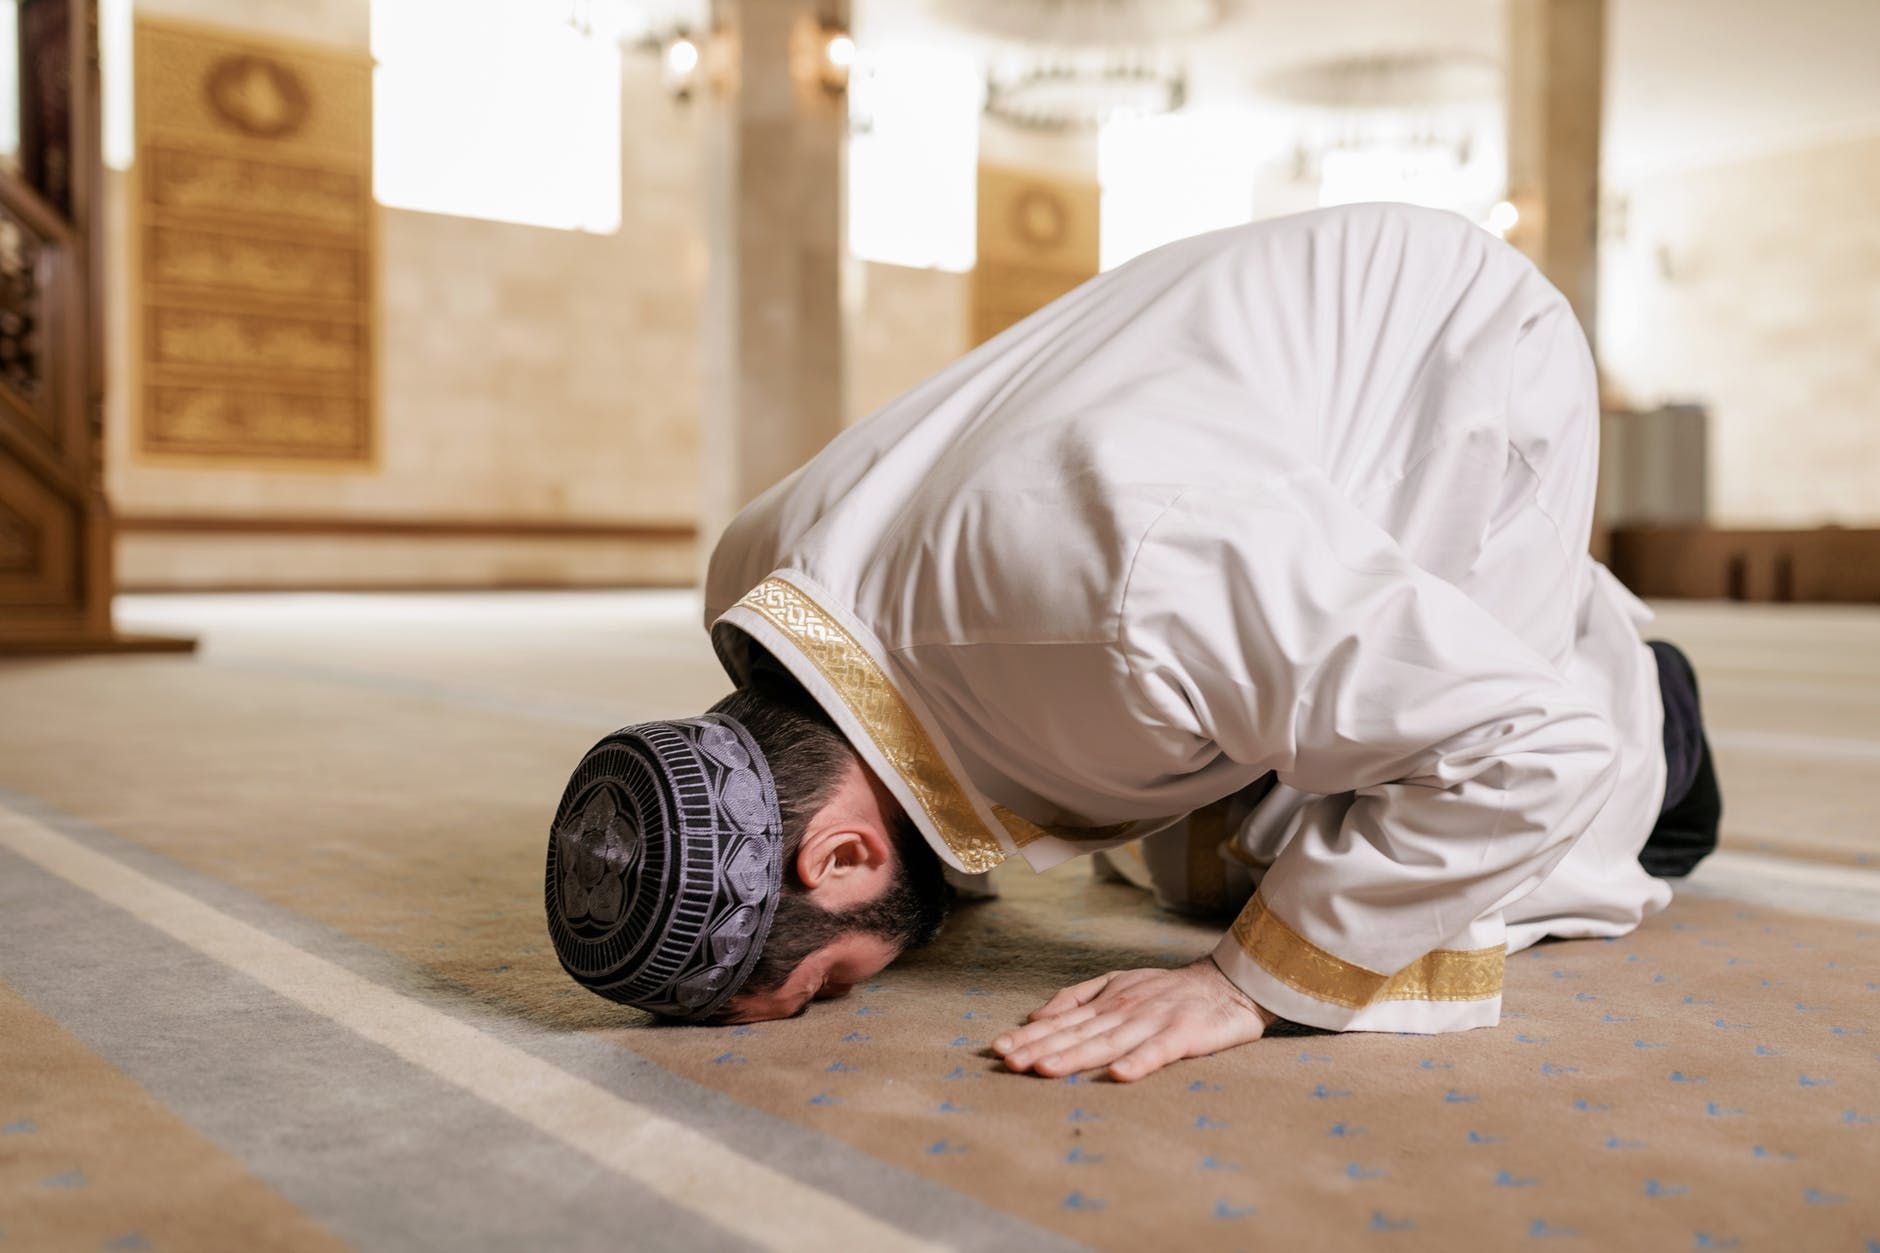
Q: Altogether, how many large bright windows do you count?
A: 4